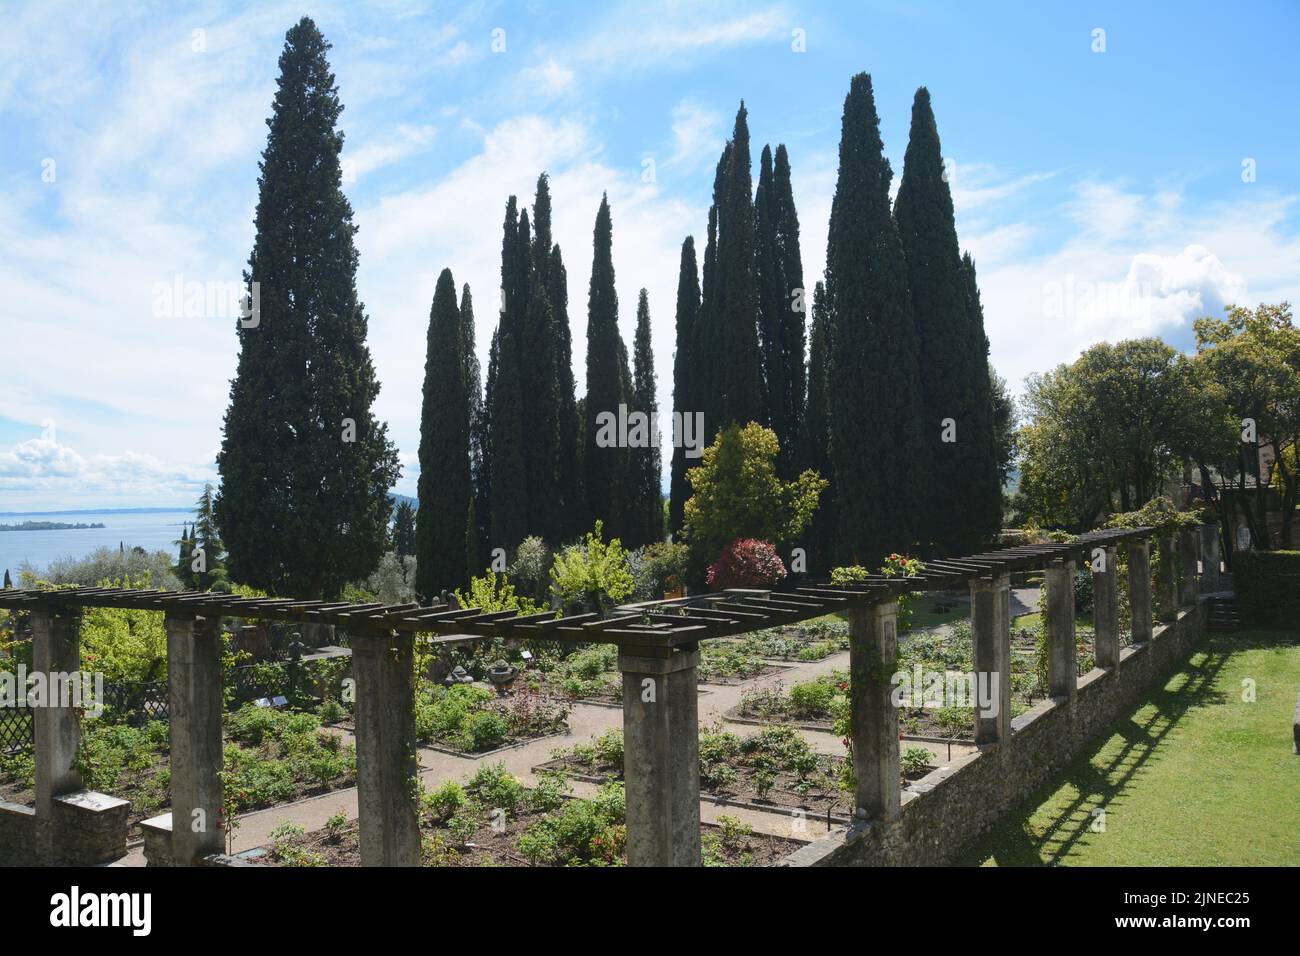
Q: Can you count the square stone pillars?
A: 12